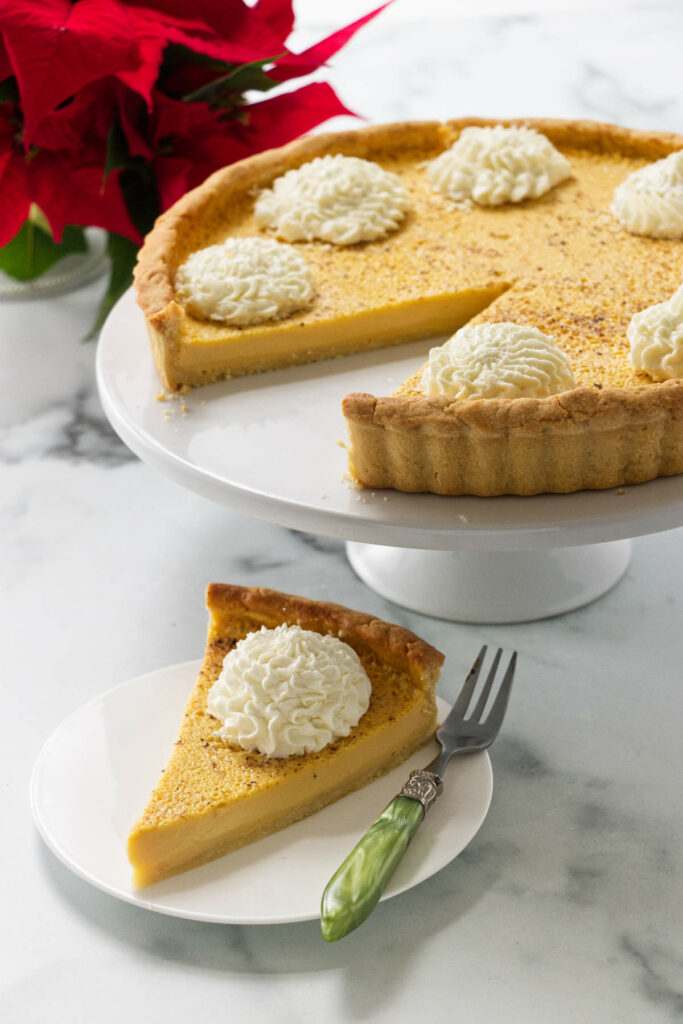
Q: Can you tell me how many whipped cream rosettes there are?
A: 7